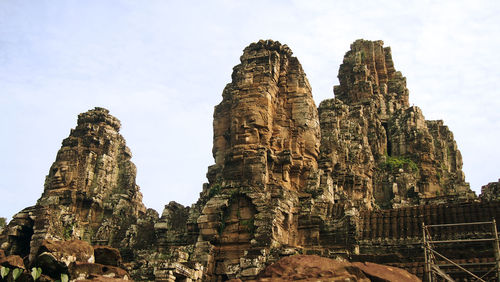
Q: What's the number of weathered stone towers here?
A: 3